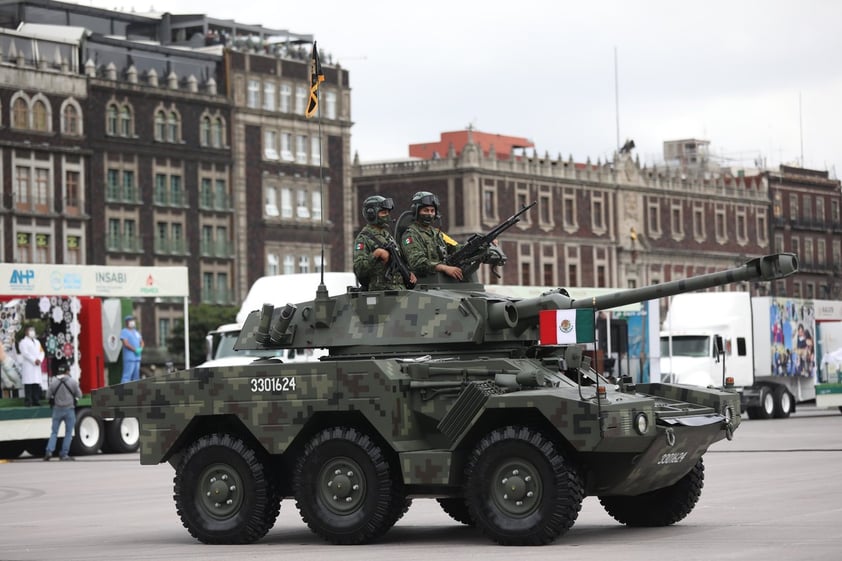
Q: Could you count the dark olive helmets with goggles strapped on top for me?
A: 2